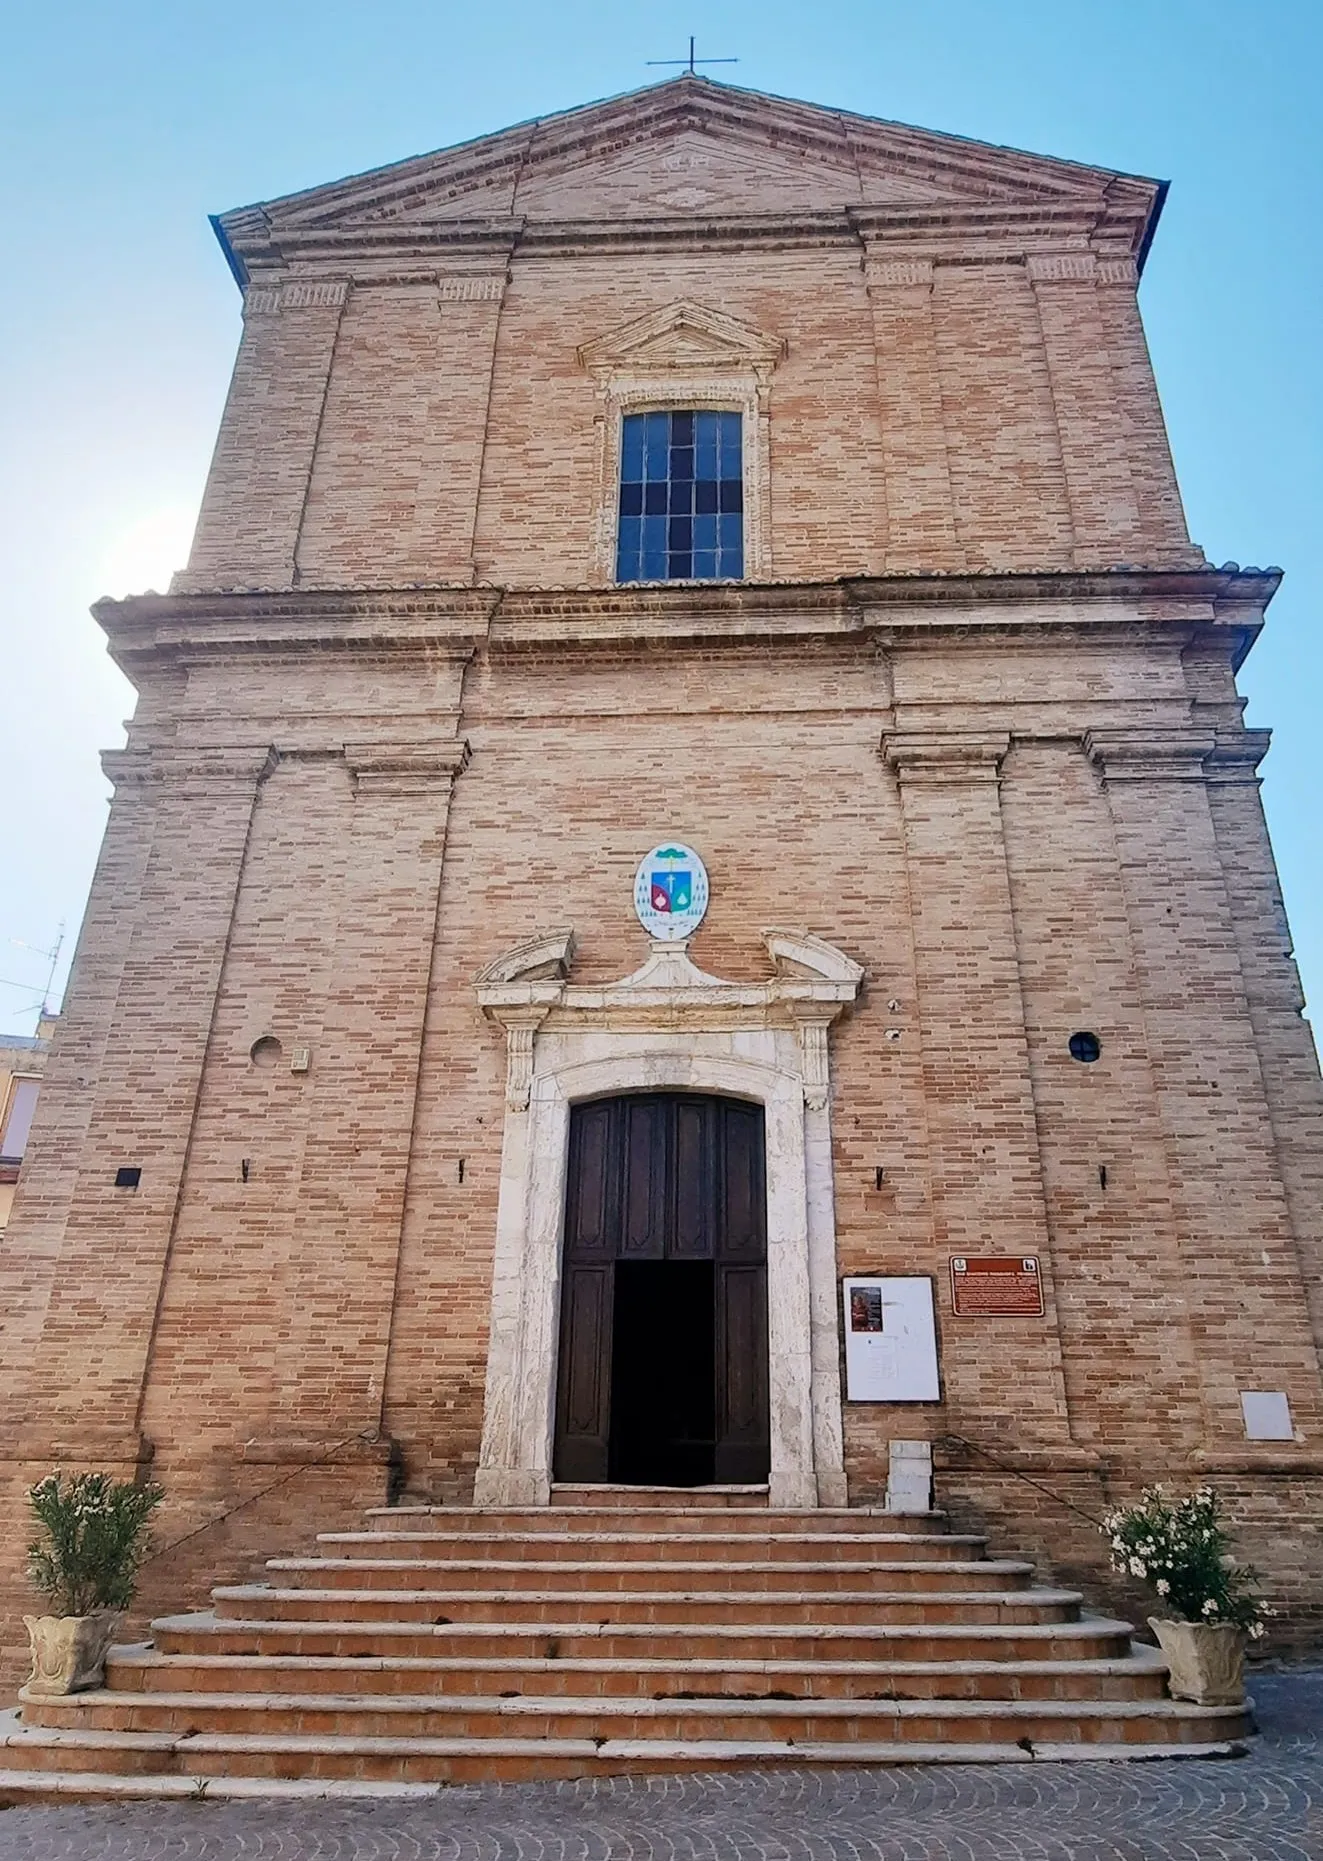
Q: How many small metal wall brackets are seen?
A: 4